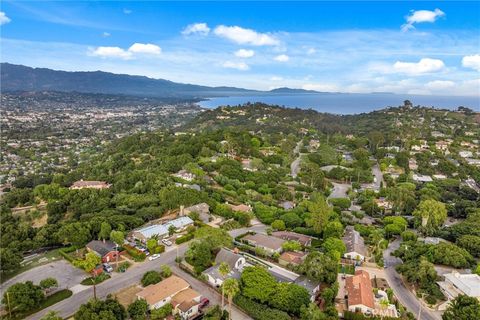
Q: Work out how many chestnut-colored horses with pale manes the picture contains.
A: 0